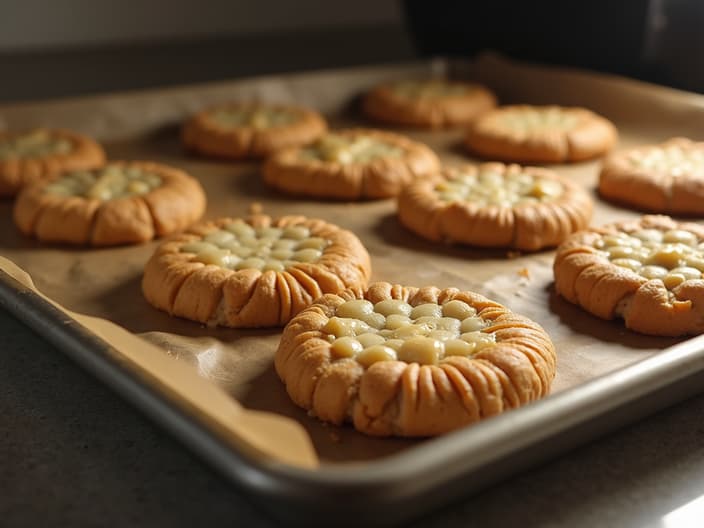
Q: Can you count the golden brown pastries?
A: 11